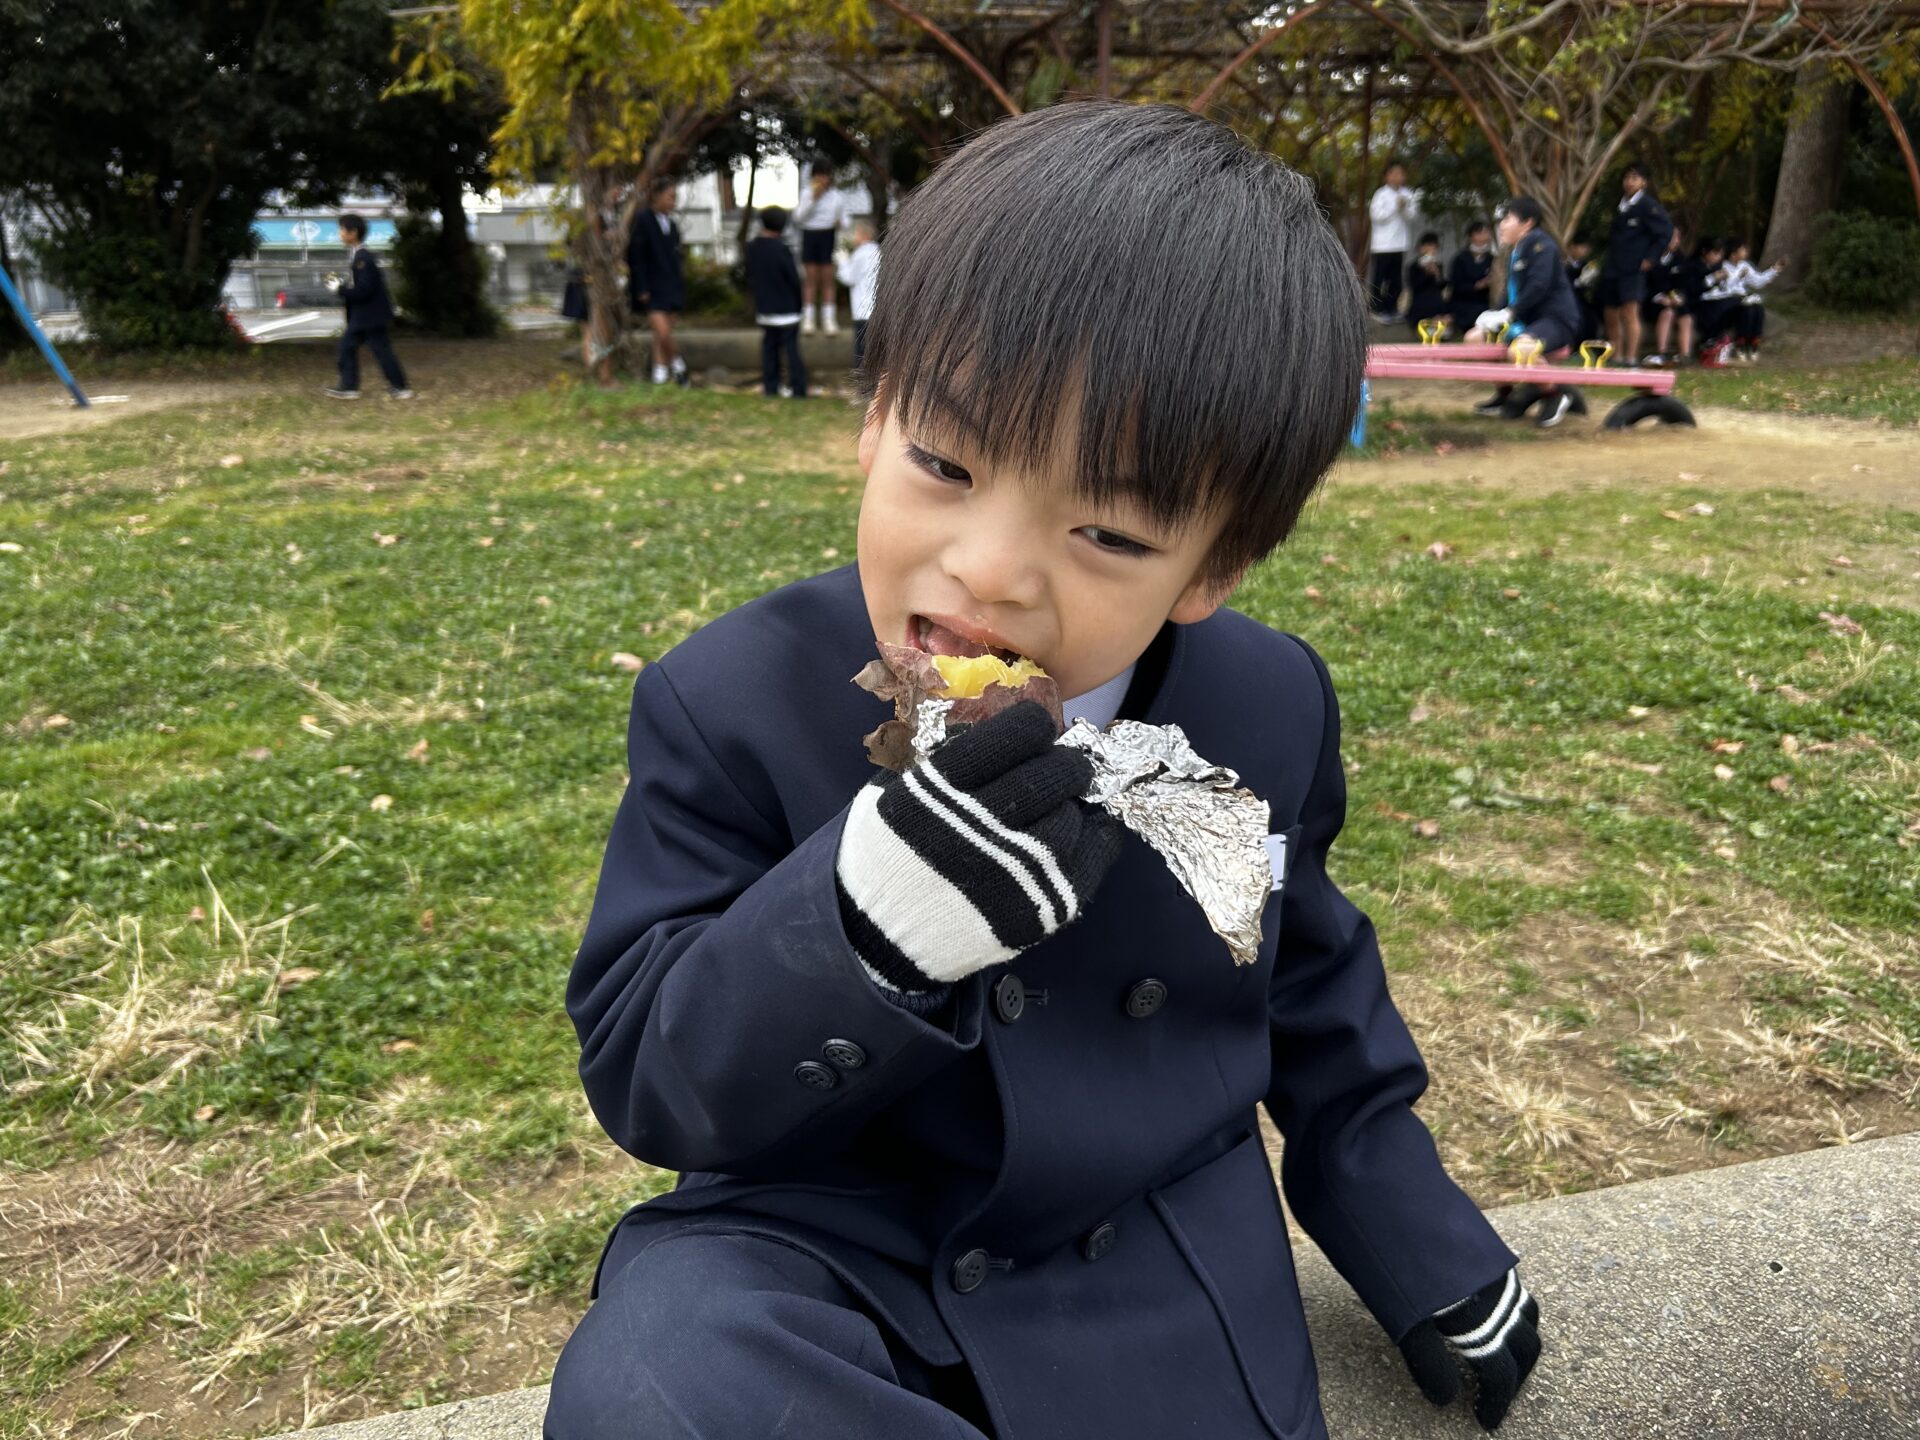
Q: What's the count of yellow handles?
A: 4